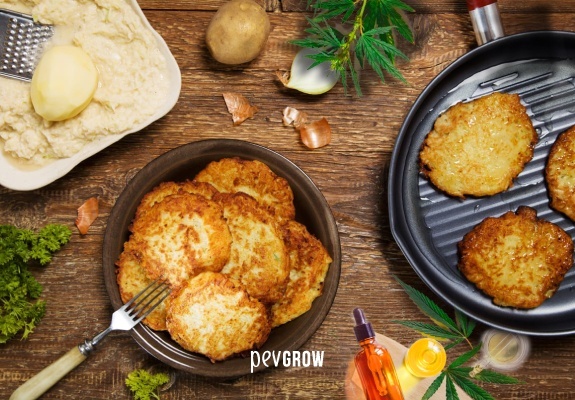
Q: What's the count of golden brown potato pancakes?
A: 10